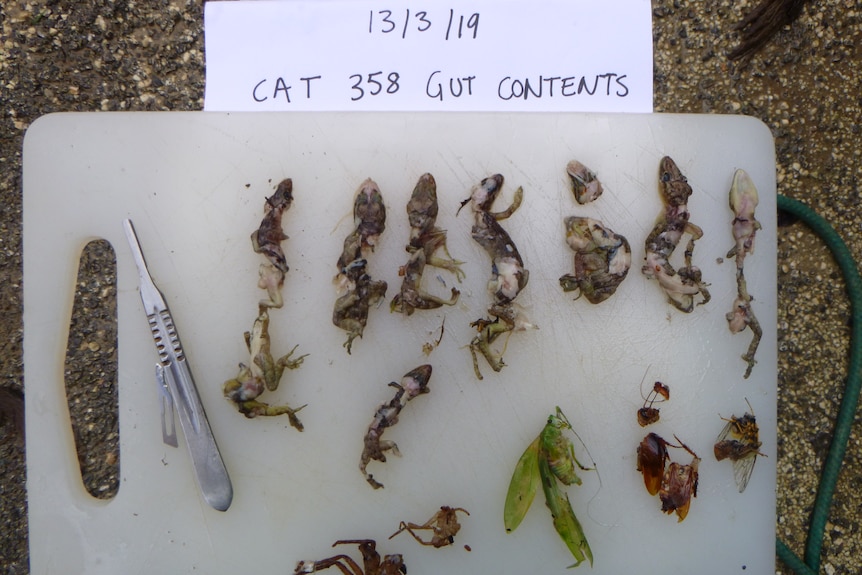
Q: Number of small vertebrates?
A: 8